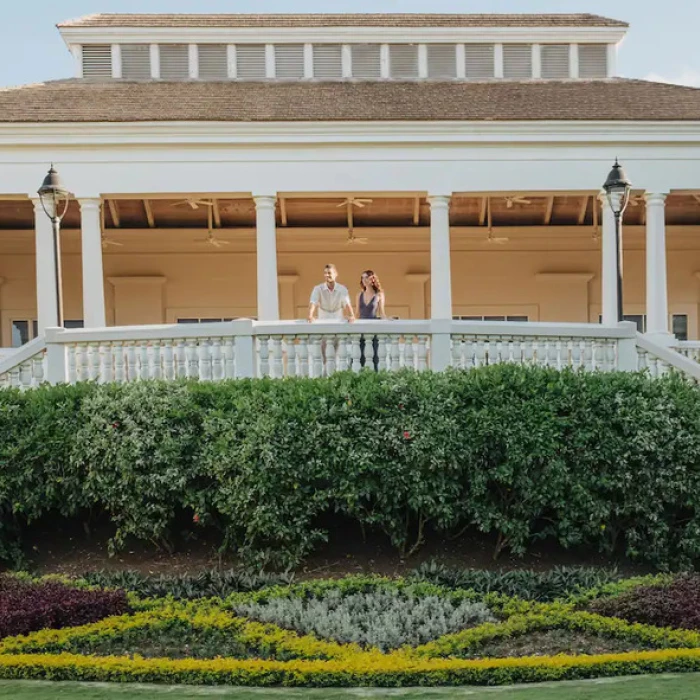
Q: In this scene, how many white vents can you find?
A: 14